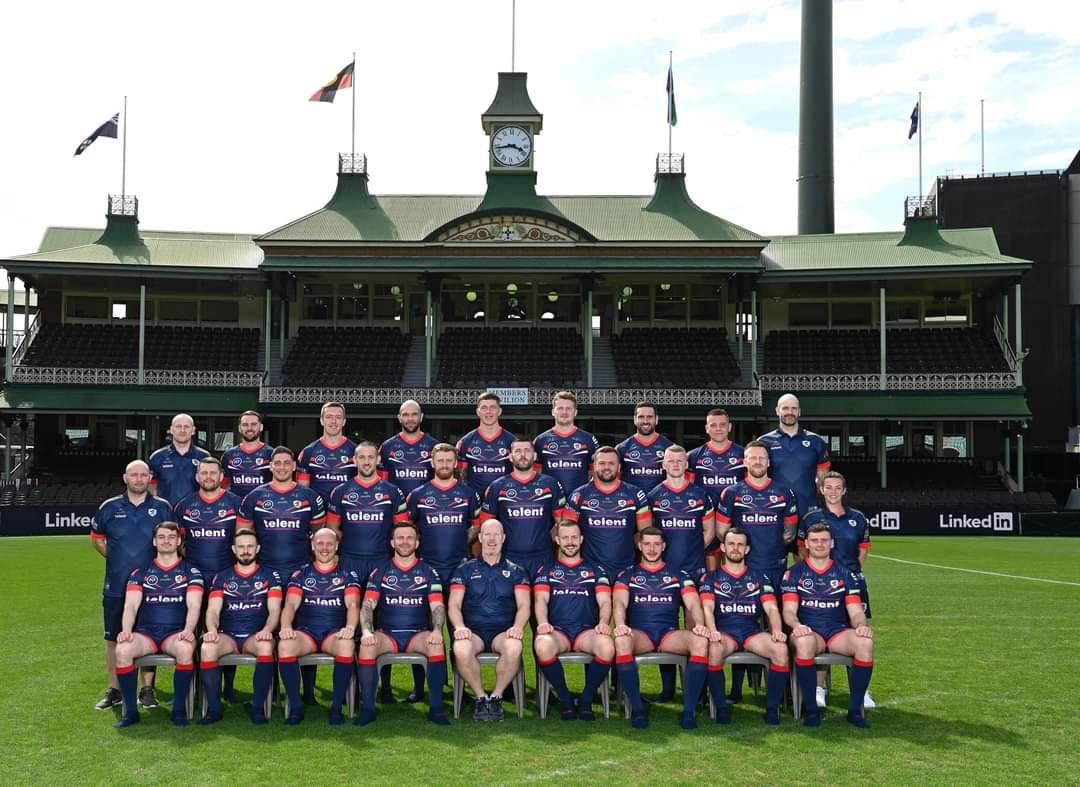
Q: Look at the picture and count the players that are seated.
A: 8